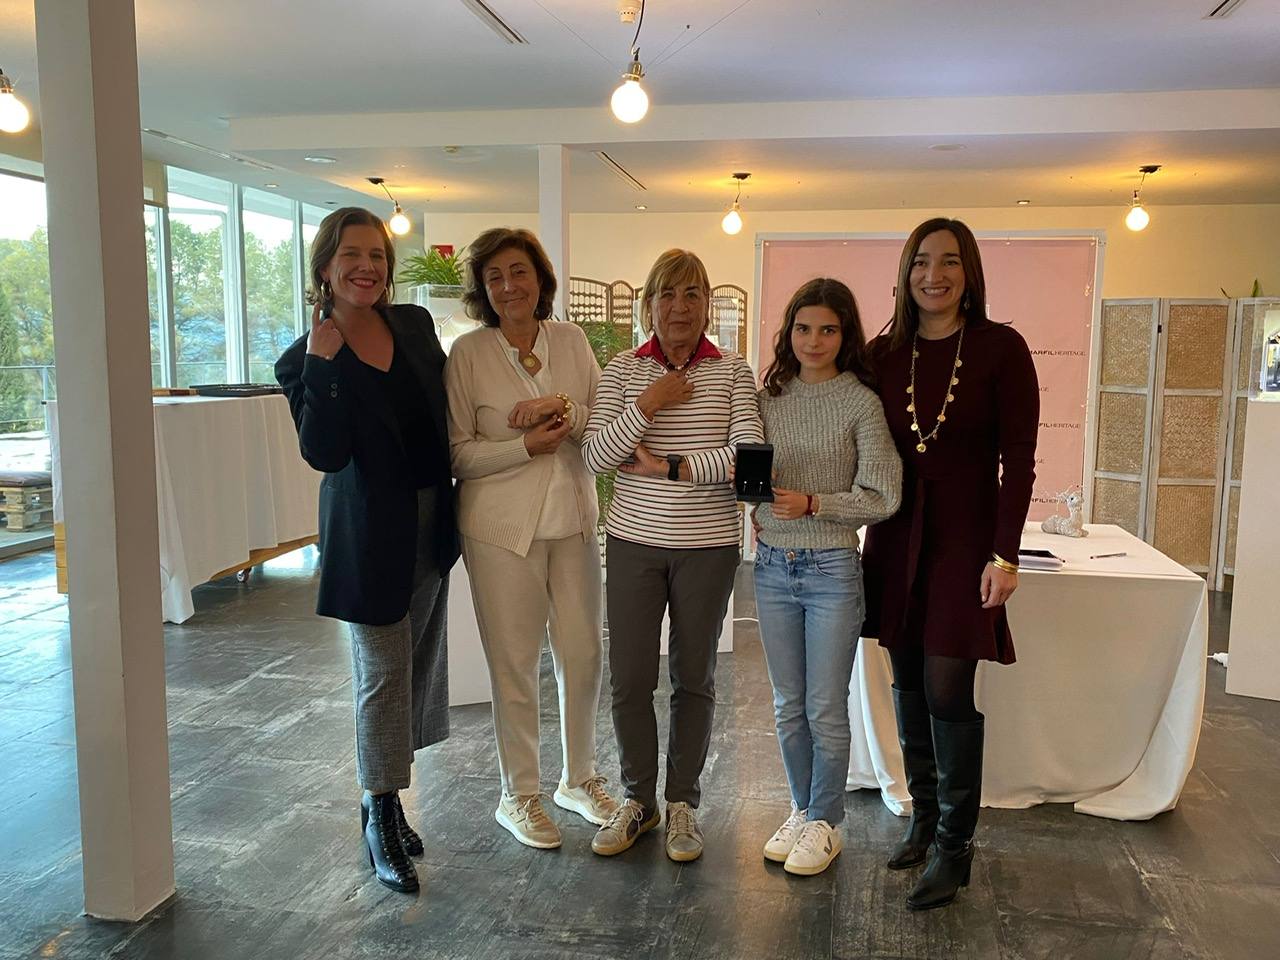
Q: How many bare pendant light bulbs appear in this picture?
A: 5